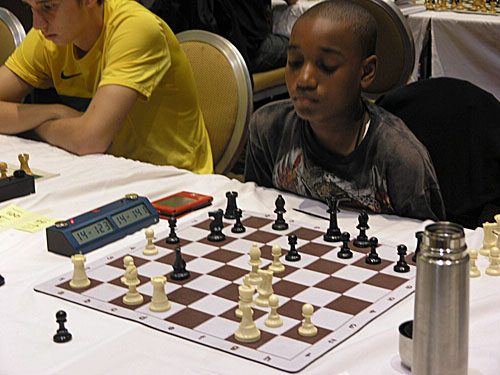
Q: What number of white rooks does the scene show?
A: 2